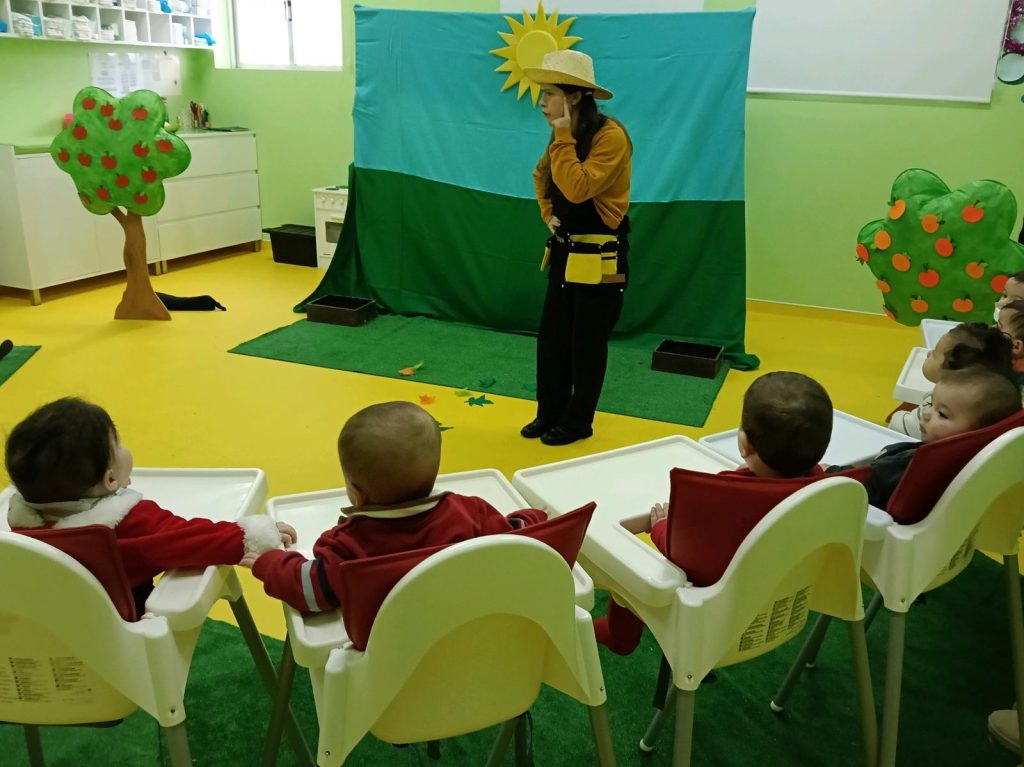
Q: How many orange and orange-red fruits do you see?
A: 14